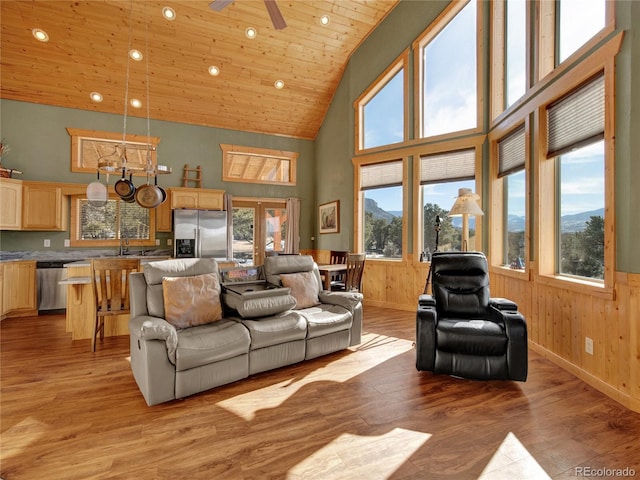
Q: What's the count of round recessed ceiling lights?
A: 9